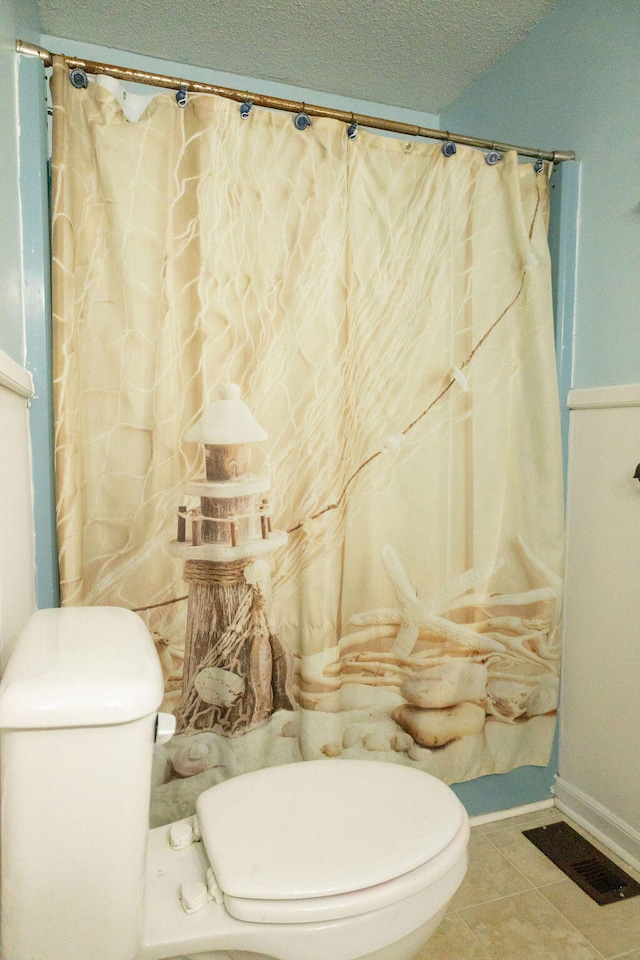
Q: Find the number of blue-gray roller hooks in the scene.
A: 8